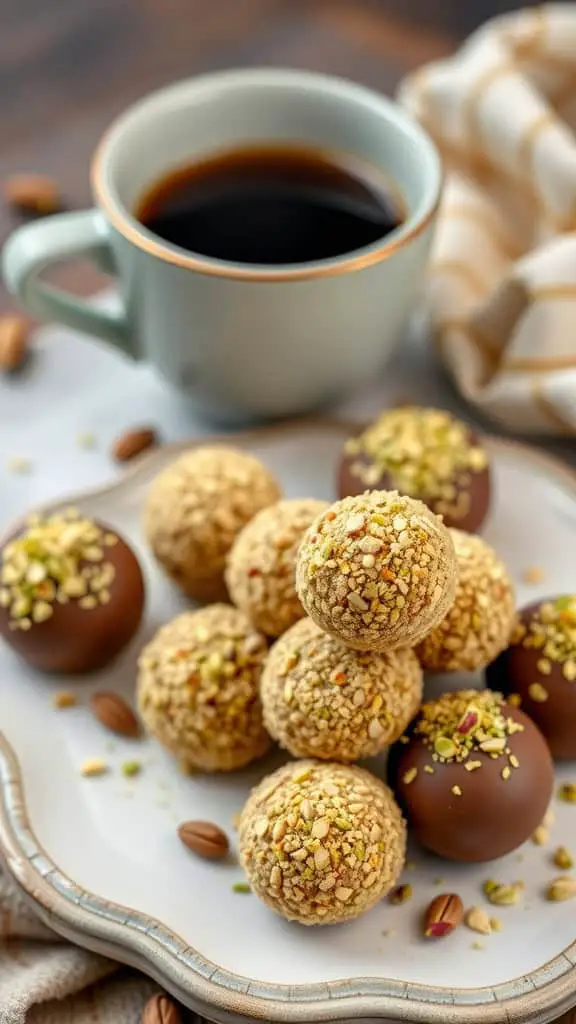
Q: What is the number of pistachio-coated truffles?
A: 7